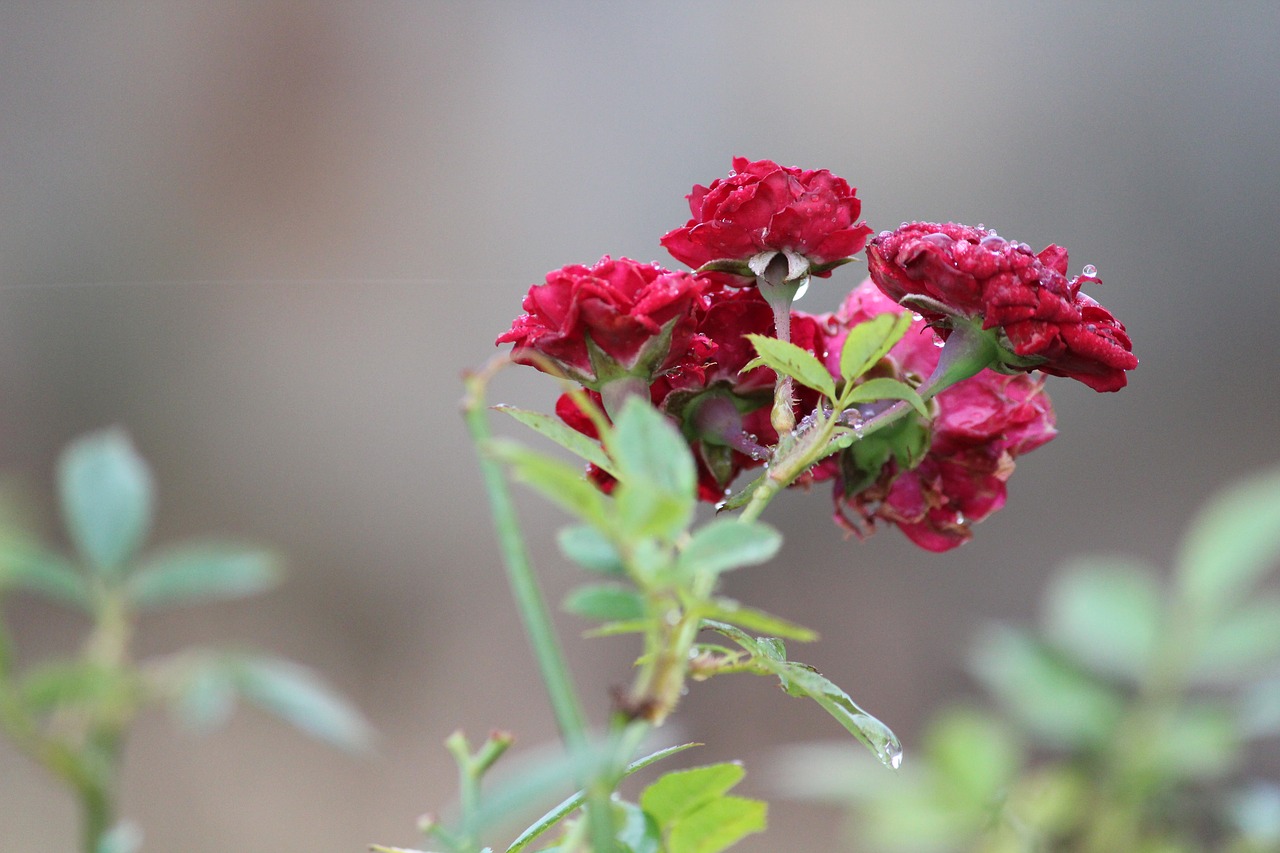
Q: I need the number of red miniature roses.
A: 5